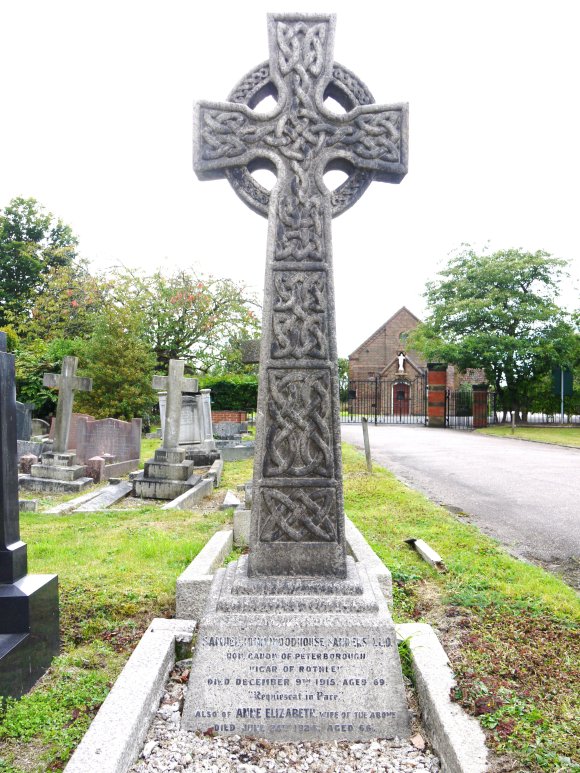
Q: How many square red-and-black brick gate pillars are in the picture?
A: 2